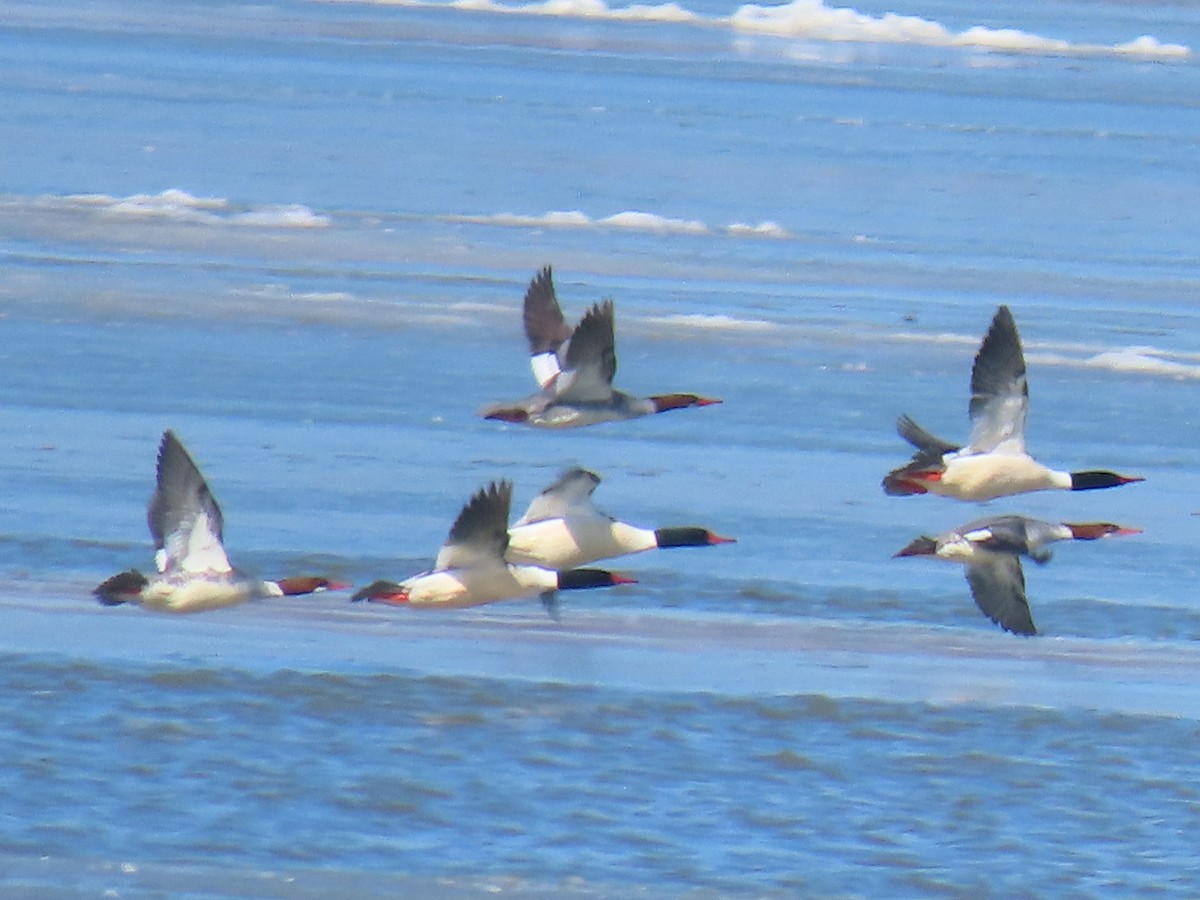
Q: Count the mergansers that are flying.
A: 6